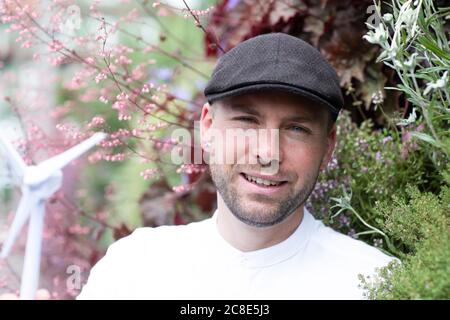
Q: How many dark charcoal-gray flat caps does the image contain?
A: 1